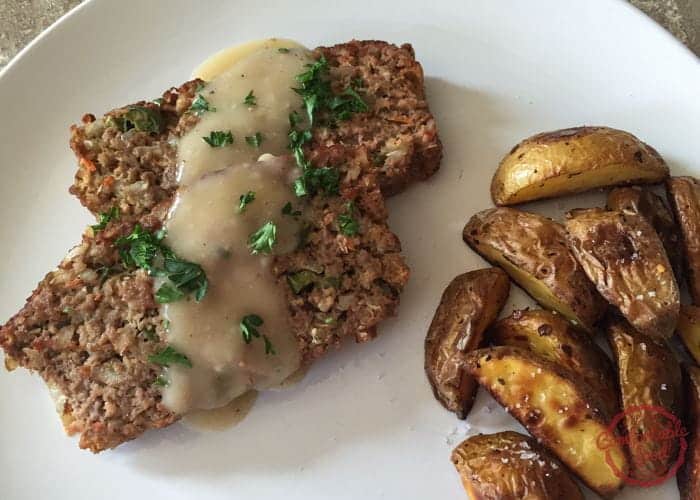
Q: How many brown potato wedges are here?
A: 12